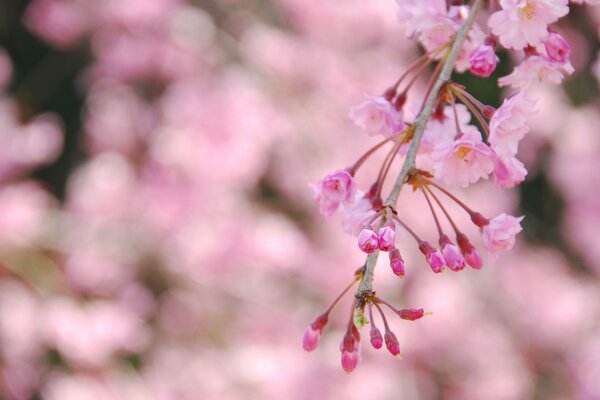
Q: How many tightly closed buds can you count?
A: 11